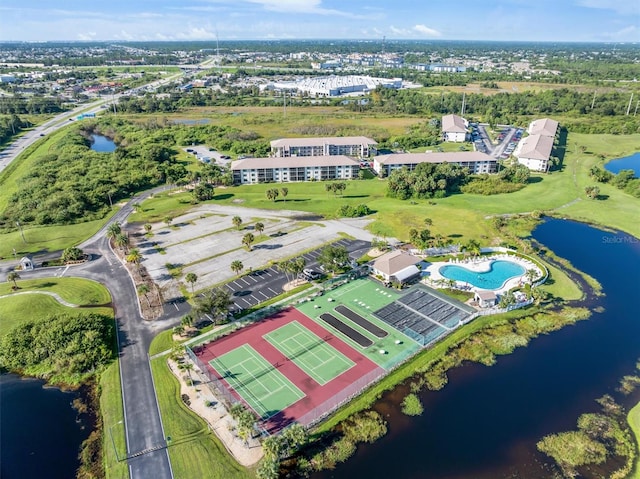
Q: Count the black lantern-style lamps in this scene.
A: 0